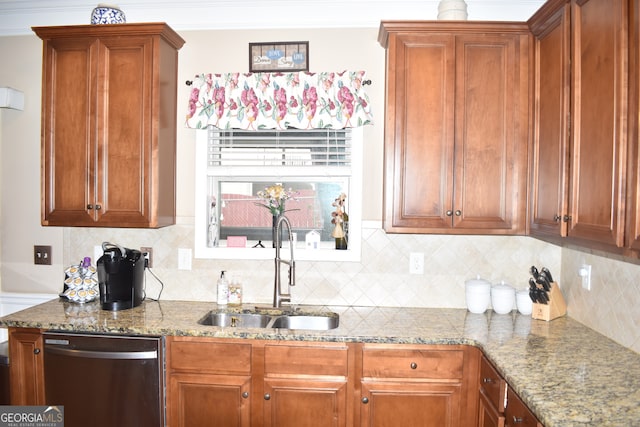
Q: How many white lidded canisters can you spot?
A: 3